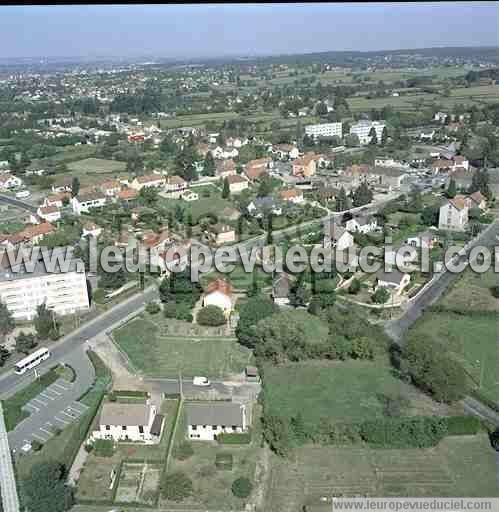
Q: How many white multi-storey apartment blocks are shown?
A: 3